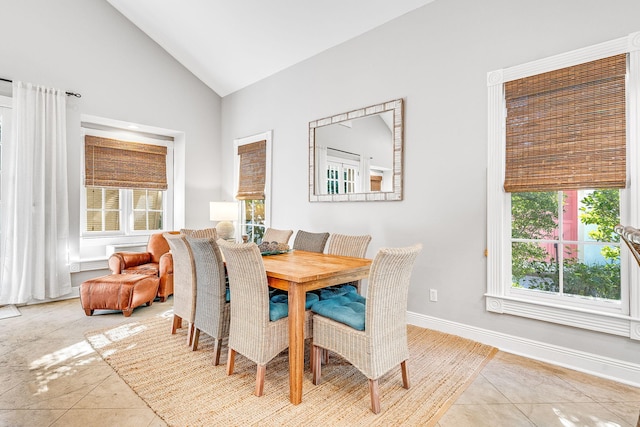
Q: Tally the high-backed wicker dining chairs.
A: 8